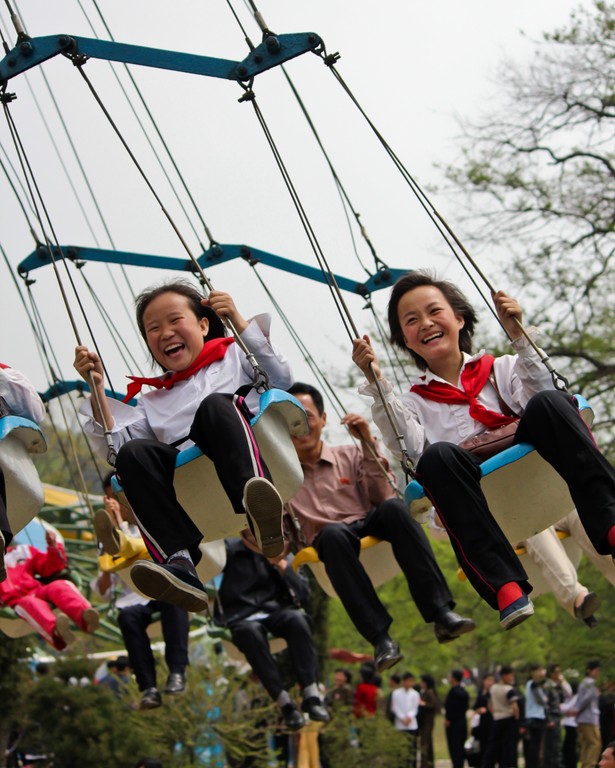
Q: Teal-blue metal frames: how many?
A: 3